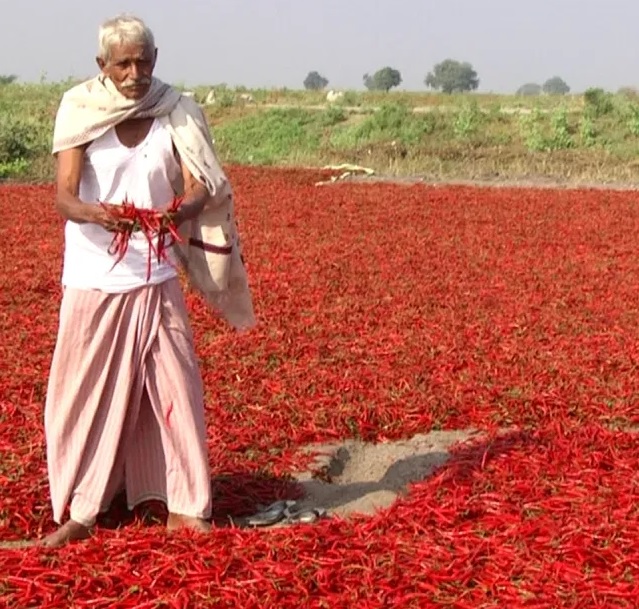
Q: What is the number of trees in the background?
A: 5